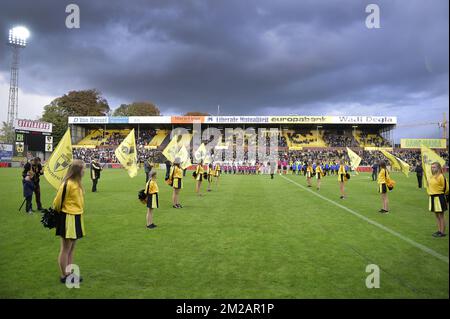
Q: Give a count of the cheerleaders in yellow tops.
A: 11